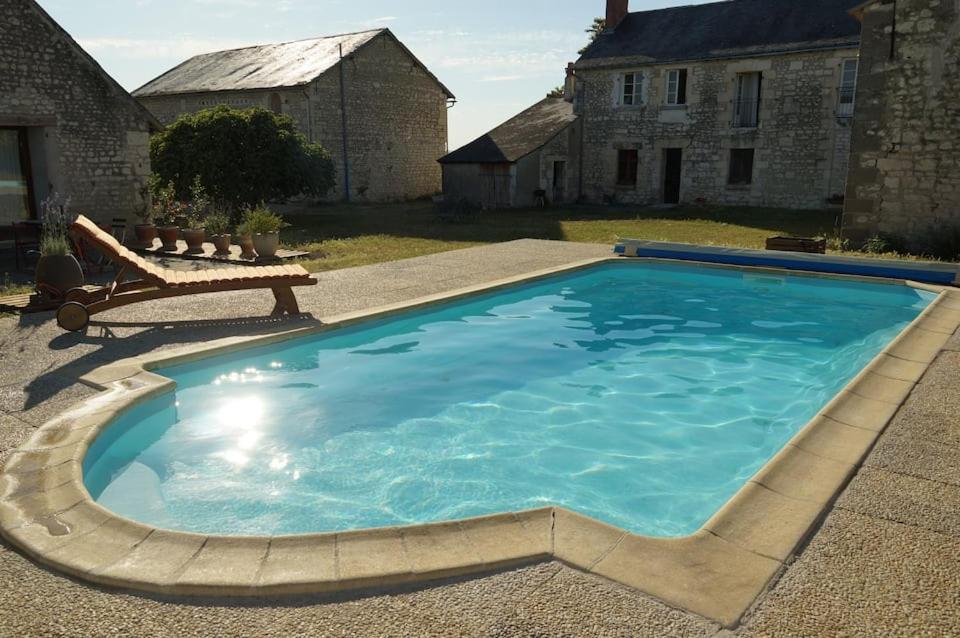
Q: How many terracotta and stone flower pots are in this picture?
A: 7